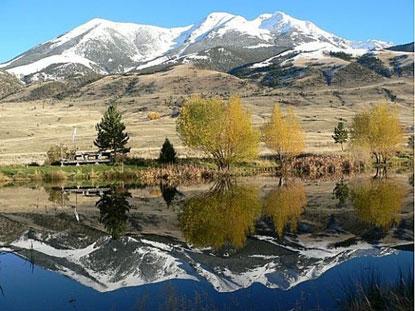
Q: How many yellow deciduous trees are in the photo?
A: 3